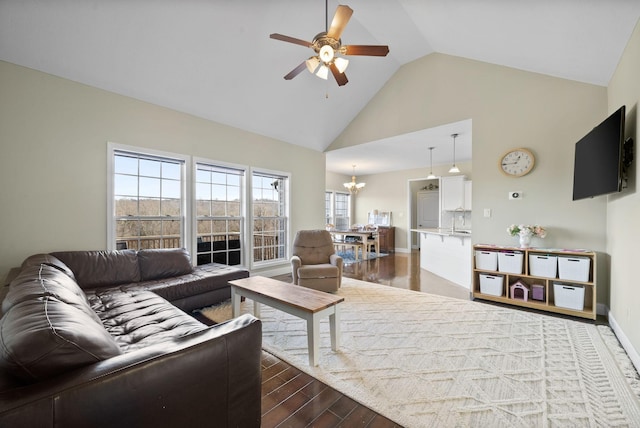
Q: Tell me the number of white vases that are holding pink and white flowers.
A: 1